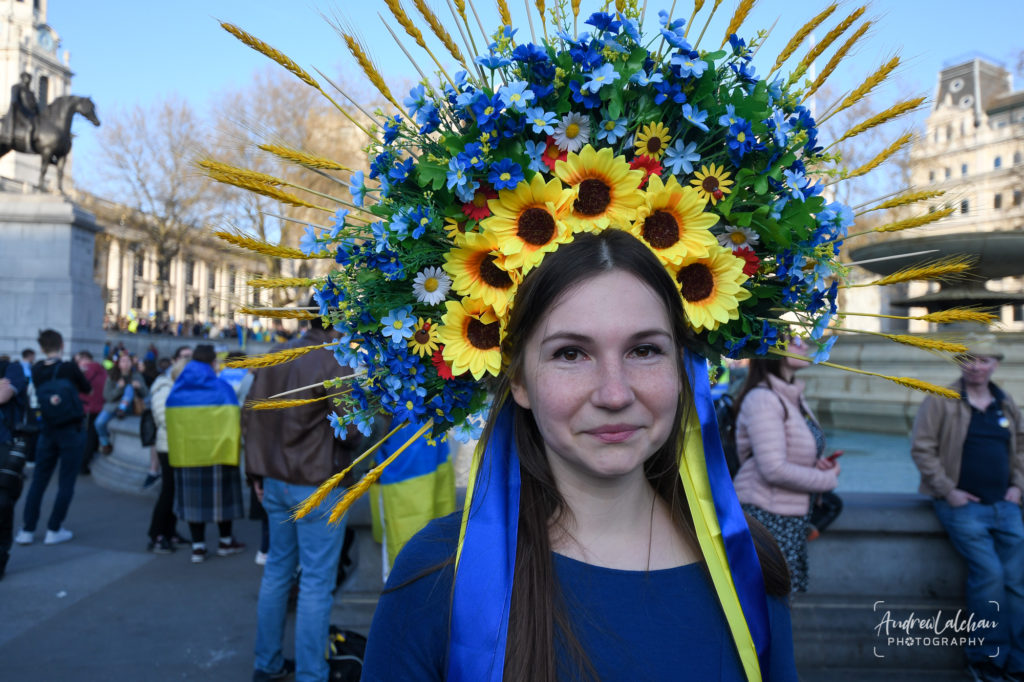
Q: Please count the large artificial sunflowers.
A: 6